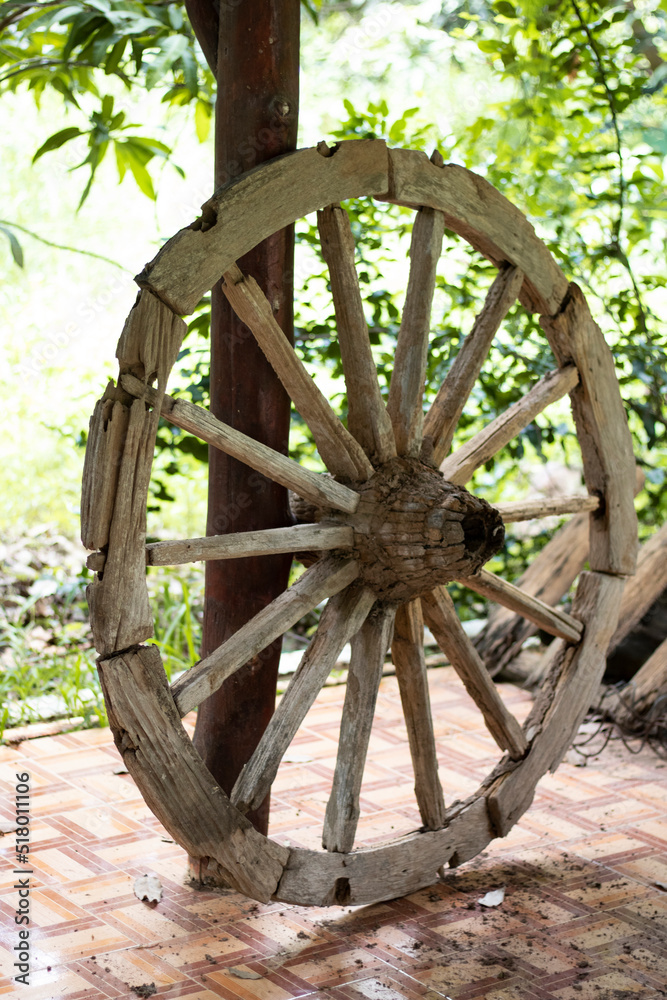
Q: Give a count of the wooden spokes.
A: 14